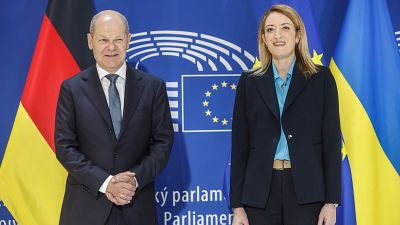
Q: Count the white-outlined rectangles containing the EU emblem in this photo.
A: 1